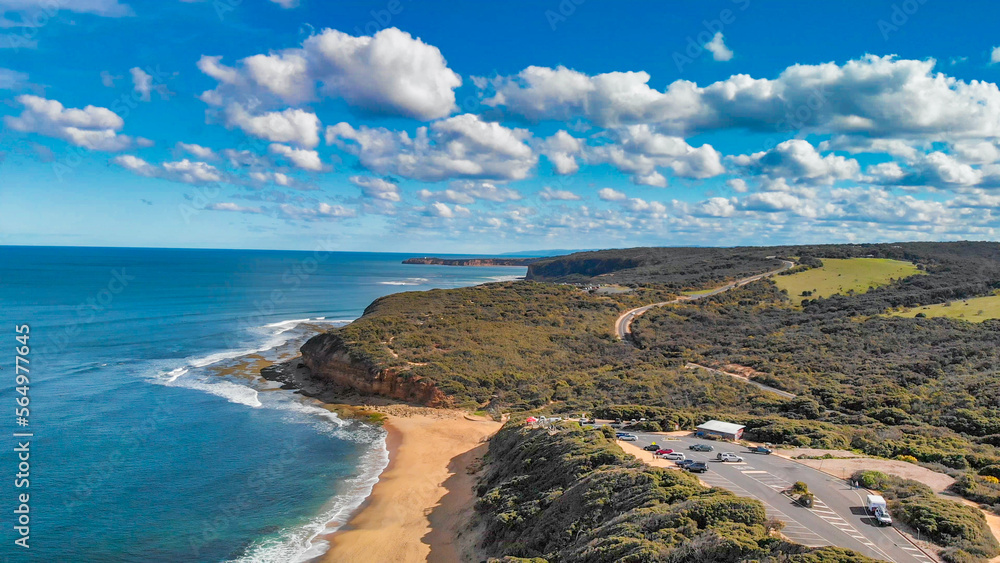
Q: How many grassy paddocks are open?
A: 2